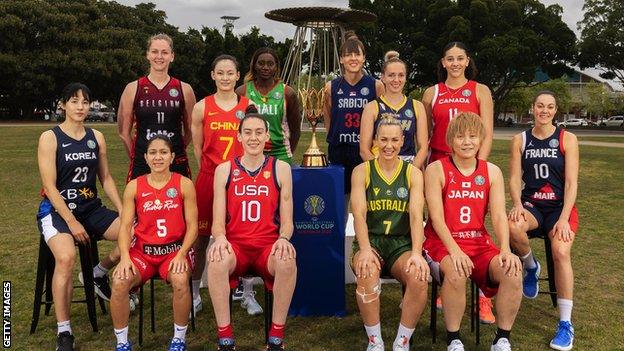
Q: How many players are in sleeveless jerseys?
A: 12